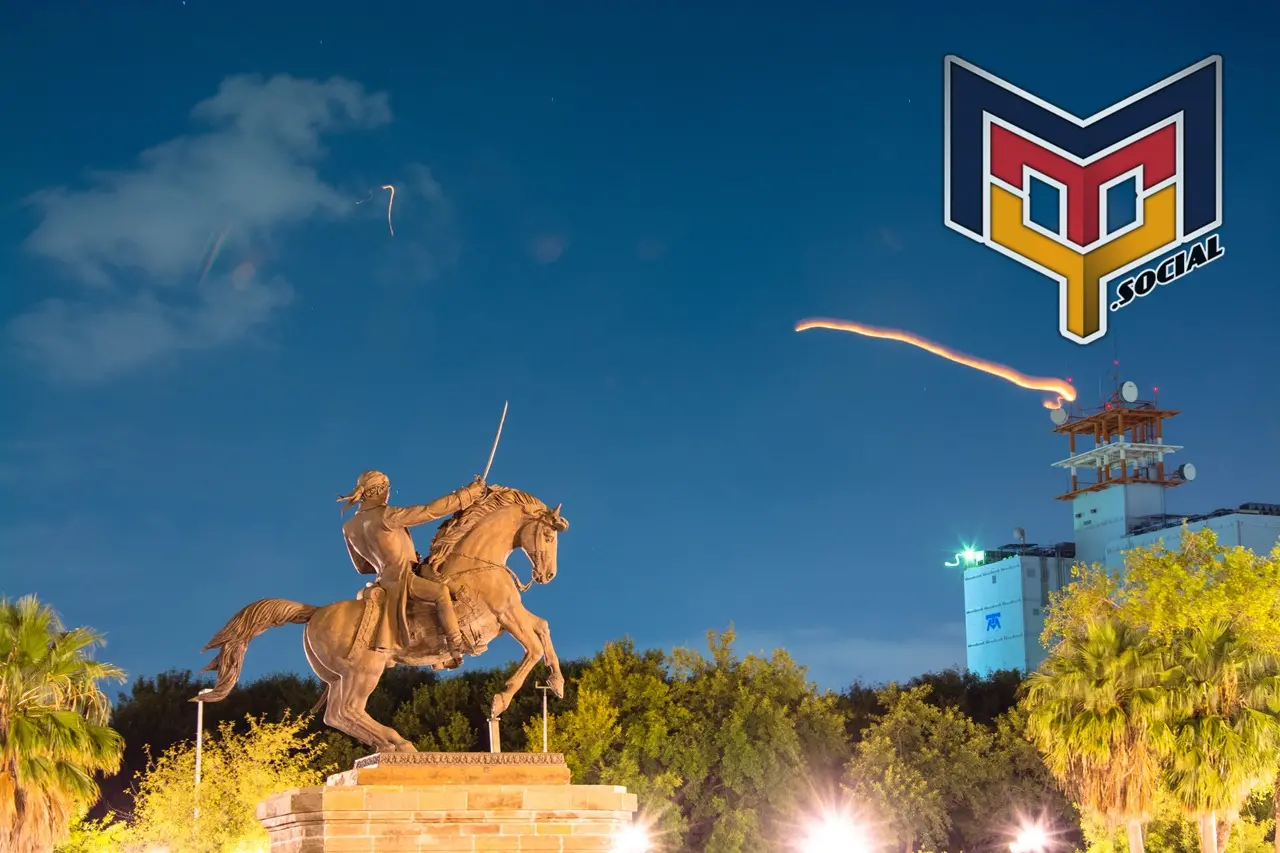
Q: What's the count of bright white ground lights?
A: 3